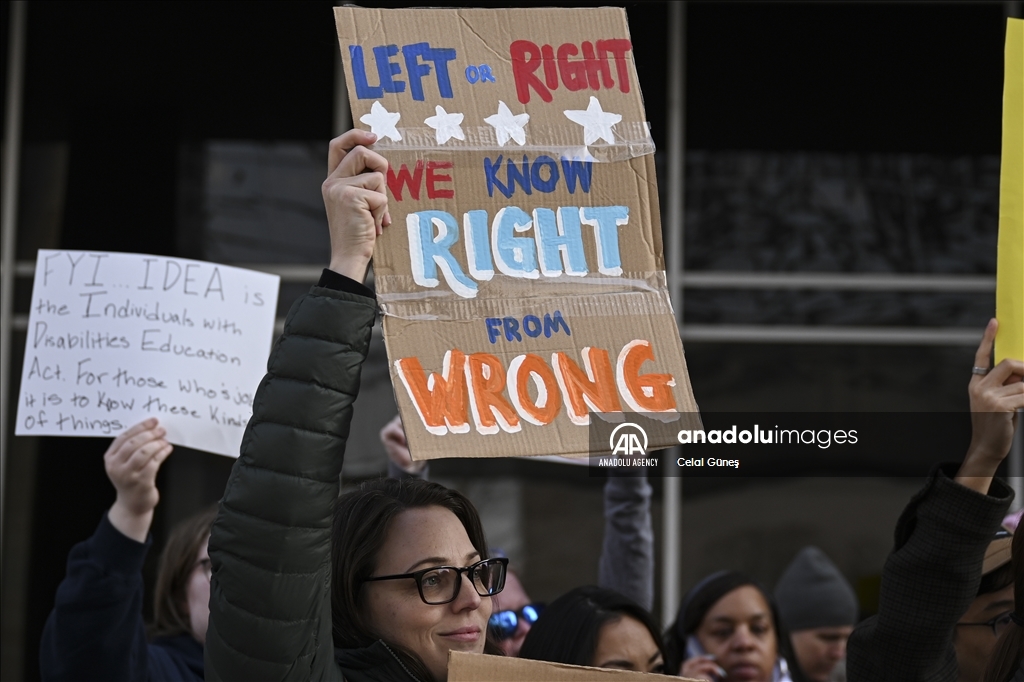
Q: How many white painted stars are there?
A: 4